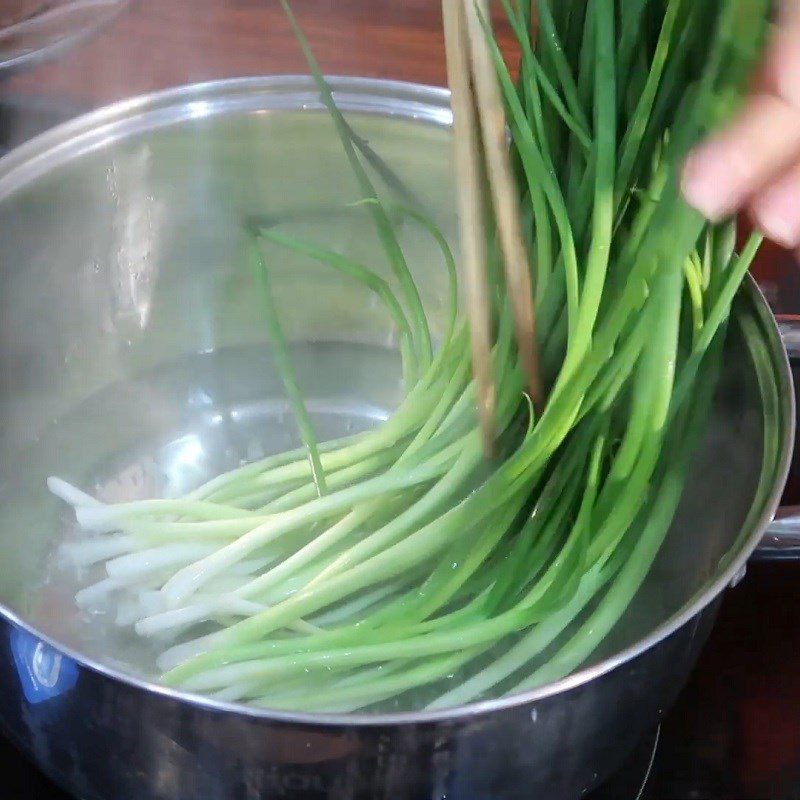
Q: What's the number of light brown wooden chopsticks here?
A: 2